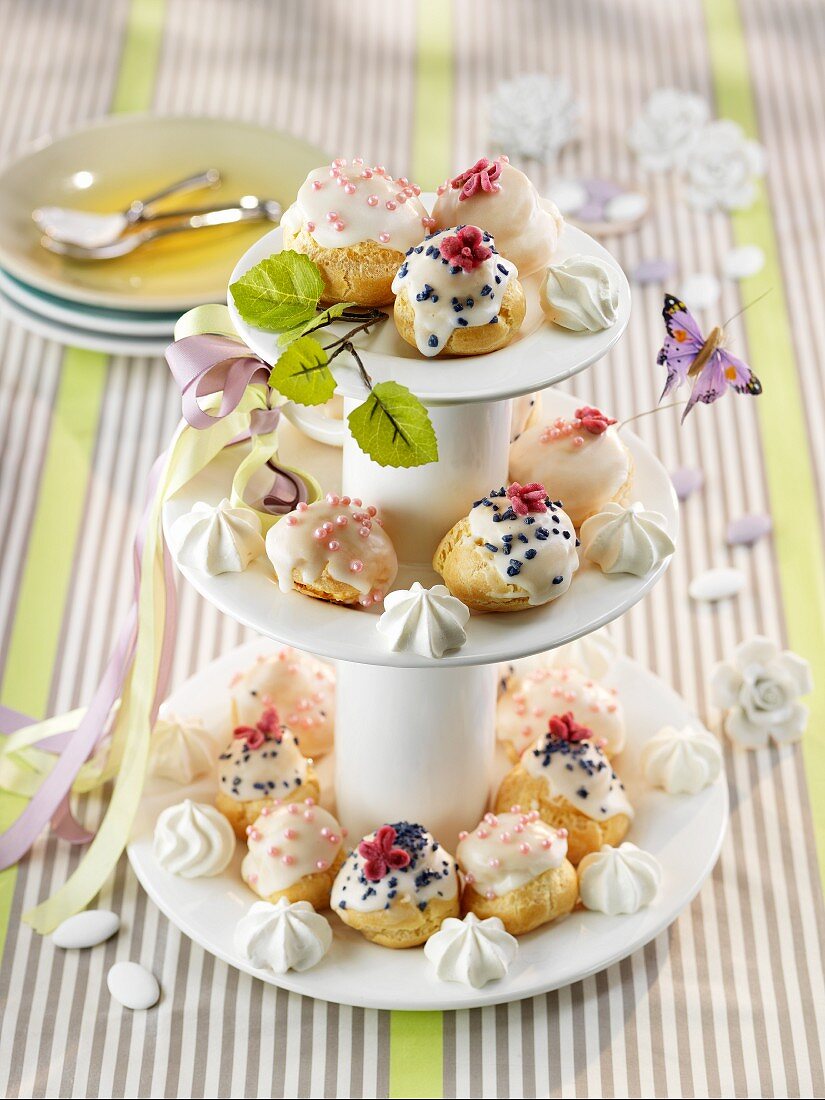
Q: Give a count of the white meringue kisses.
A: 11